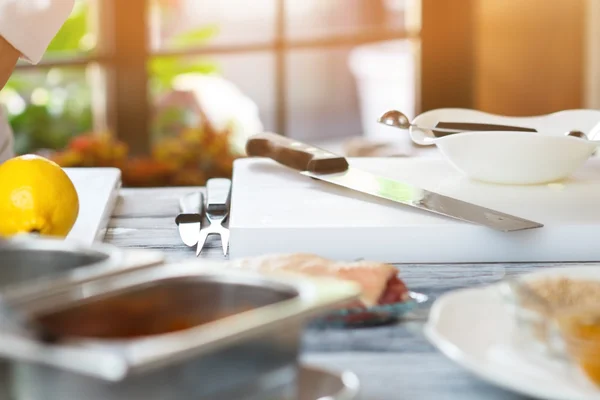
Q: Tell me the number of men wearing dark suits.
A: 0